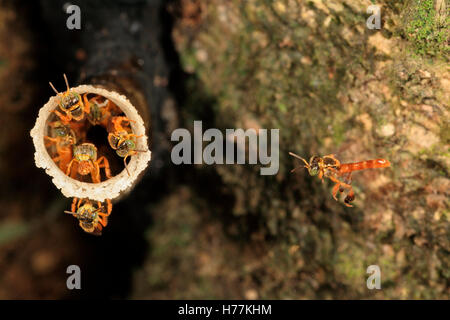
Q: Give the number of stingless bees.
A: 7